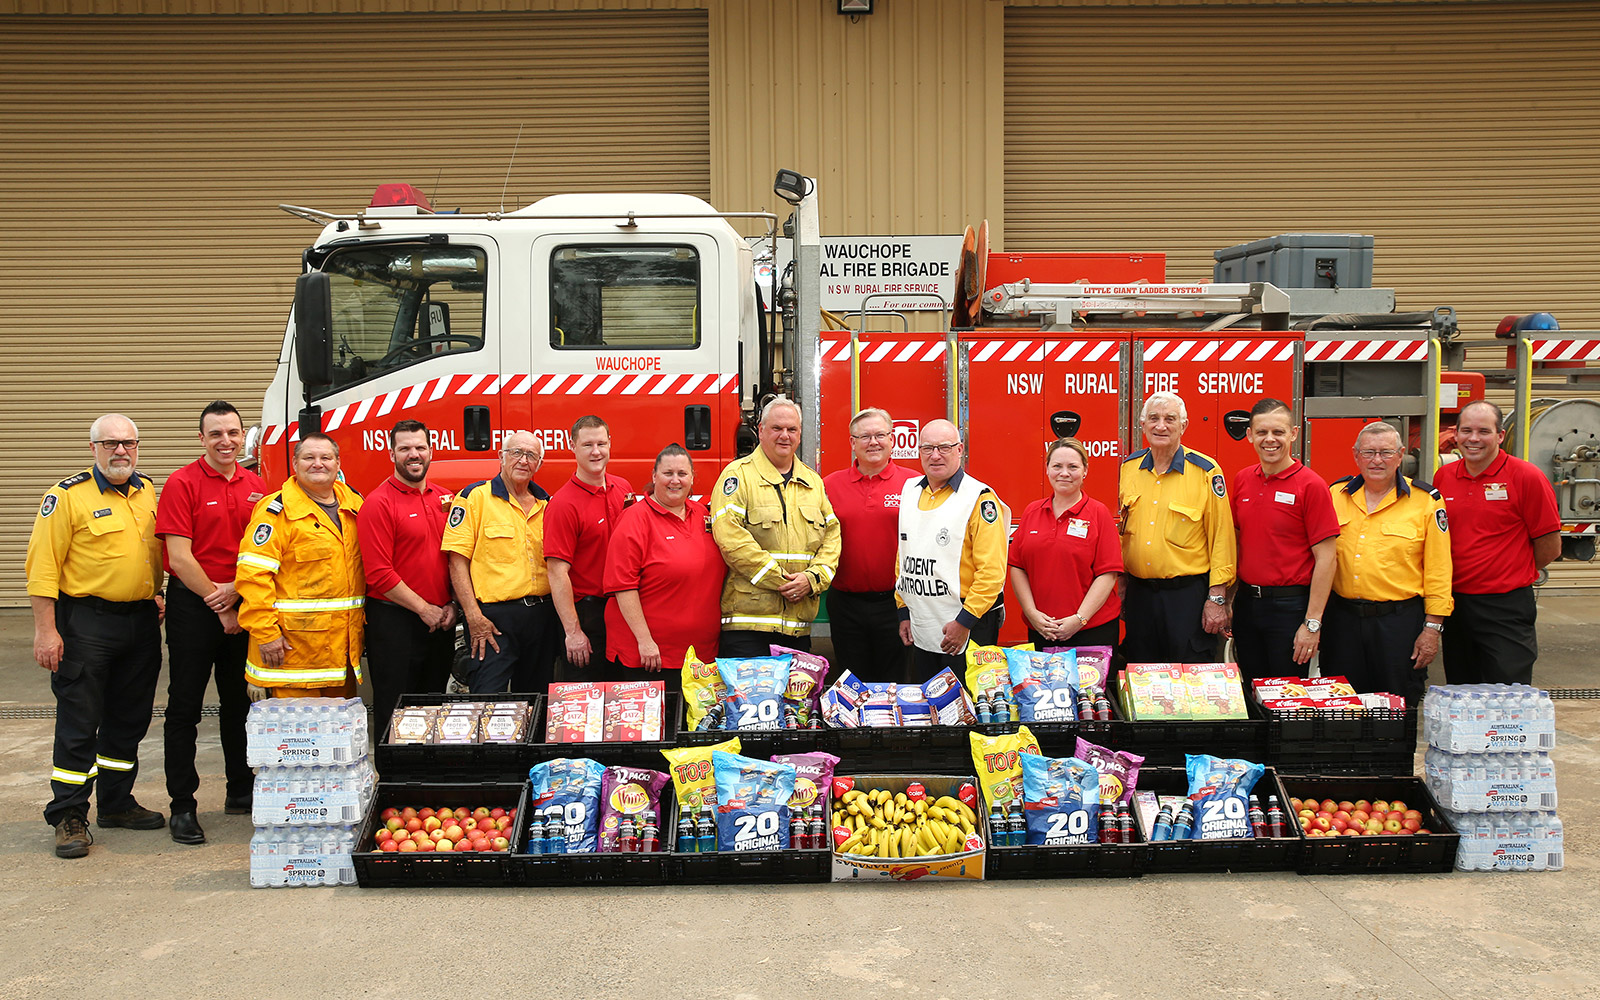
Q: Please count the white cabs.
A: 1